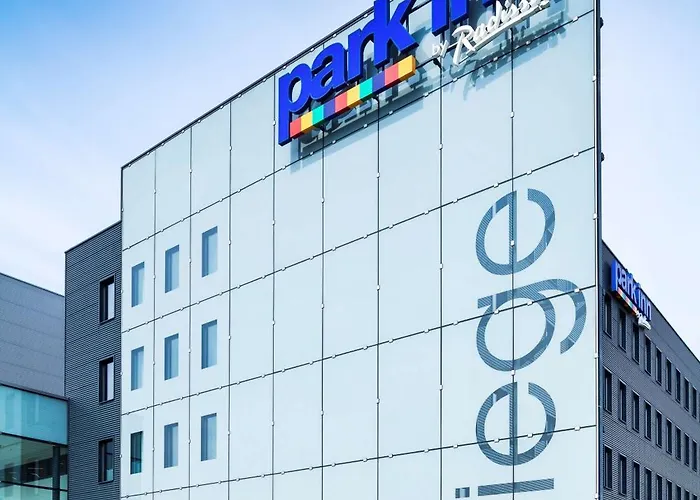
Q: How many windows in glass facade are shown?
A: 9